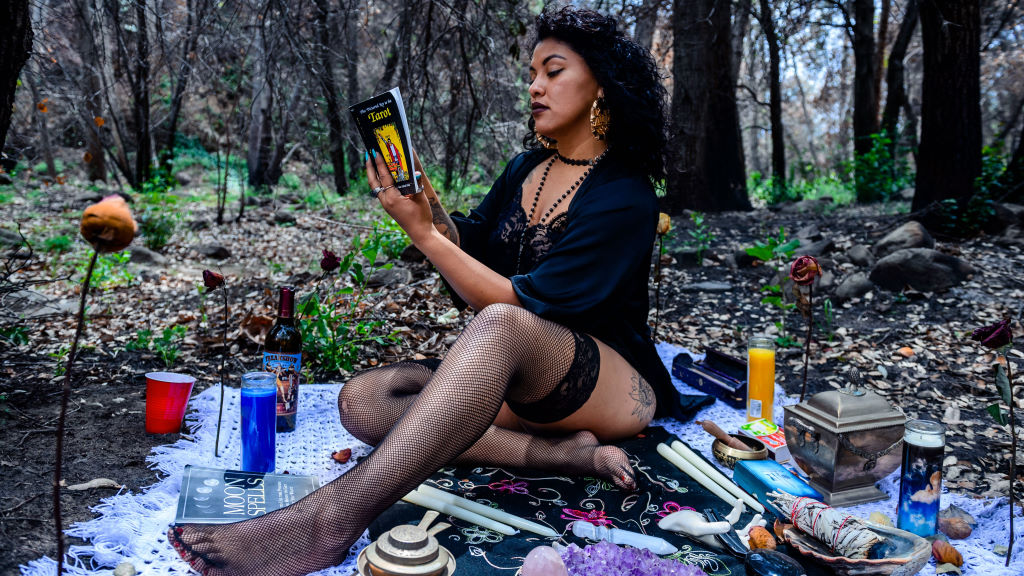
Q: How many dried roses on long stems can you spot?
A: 6